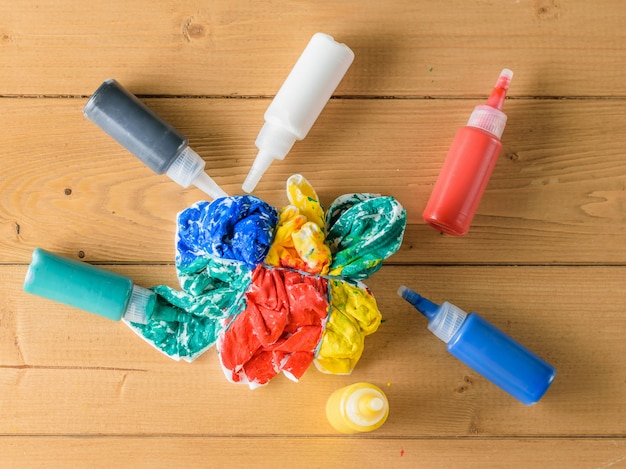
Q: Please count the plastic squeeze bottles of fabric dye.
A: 6